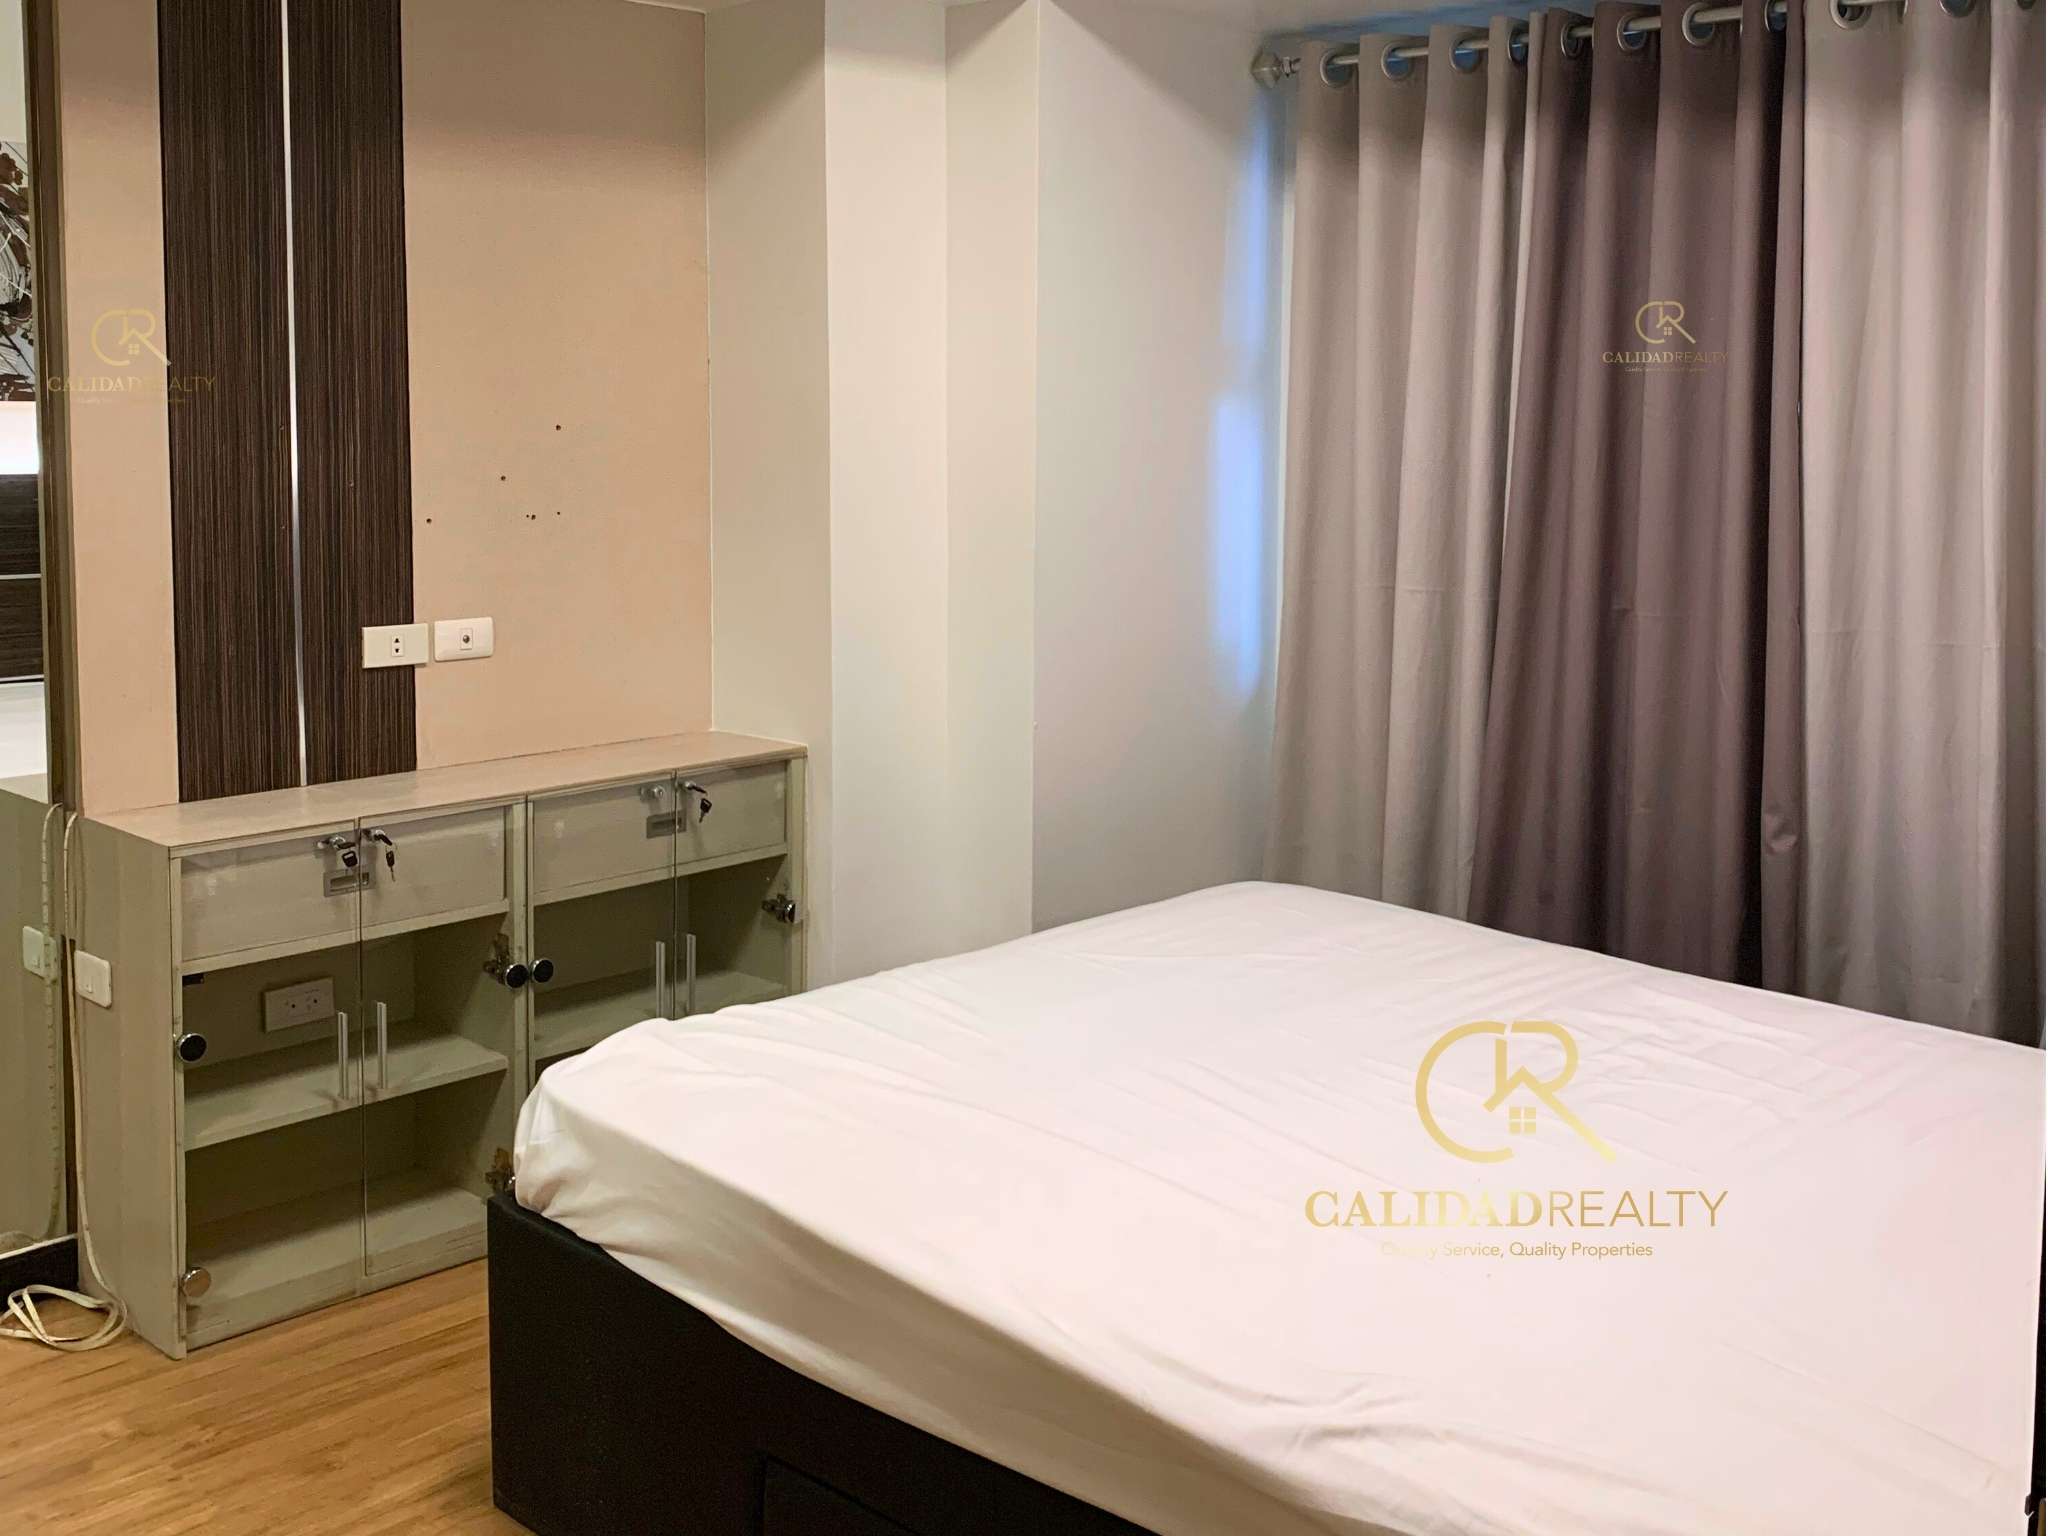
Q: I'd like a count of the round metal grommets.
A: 11